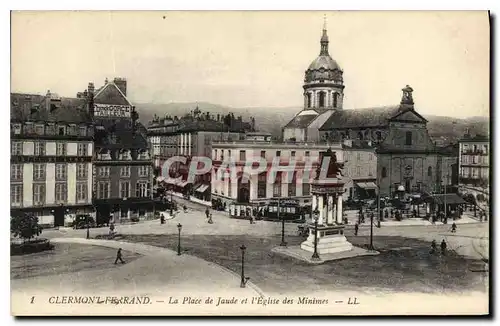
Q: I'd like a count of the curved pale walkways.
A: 1